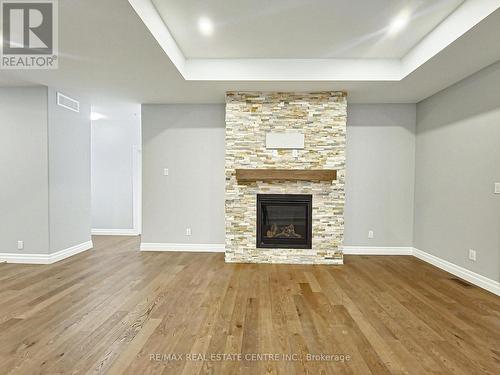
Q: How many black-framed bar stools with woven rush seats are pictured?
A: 0